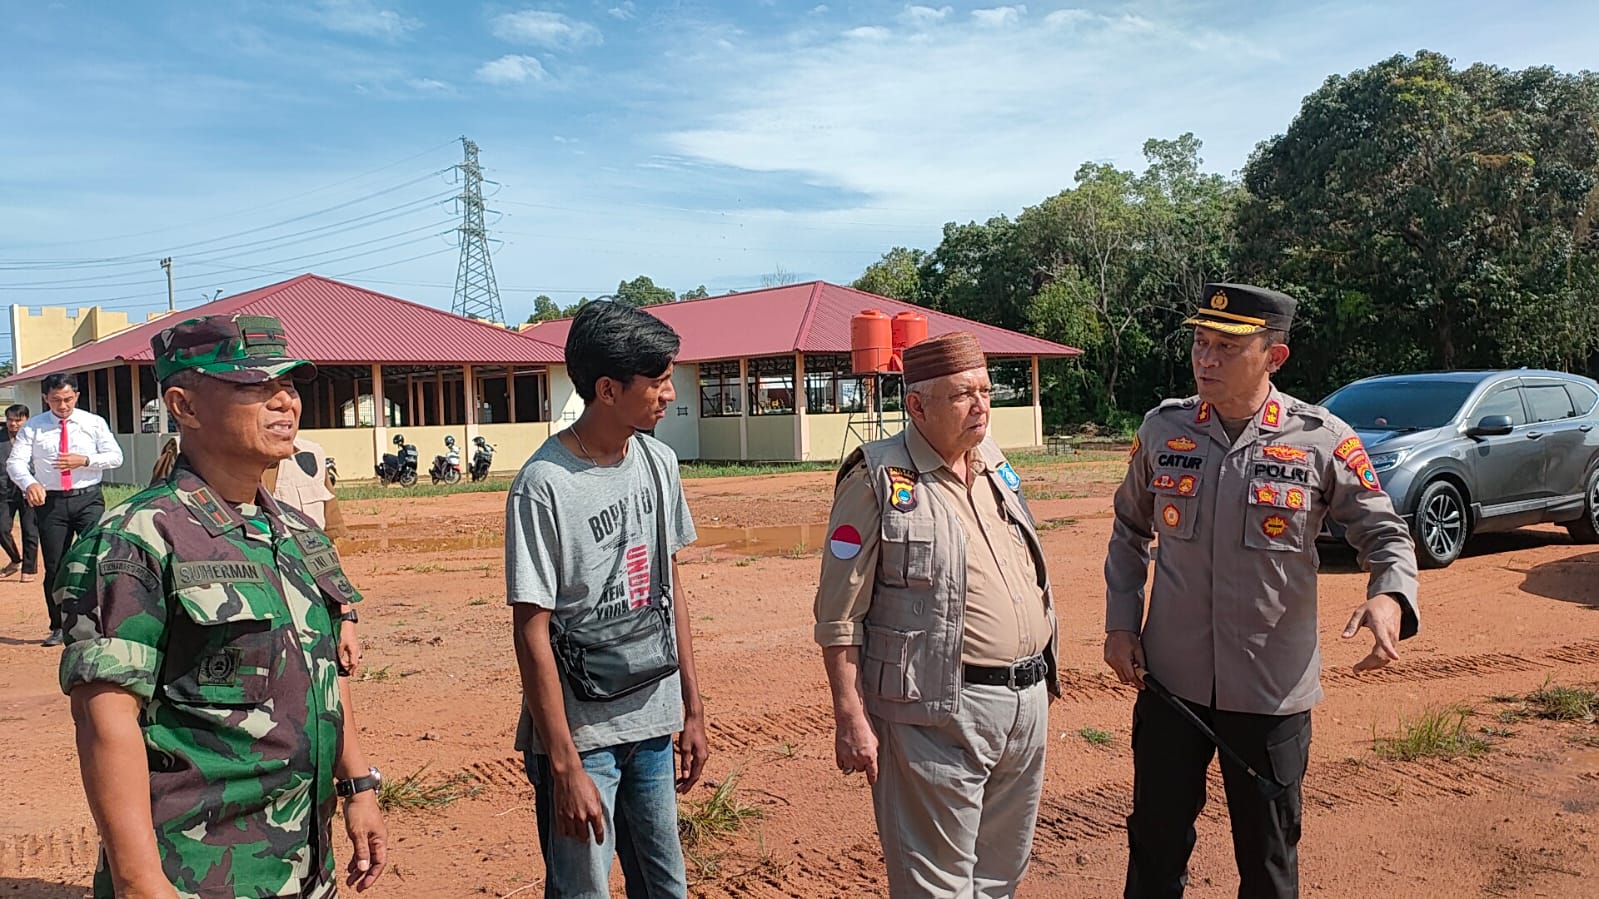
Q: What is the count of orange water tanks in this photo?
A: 2